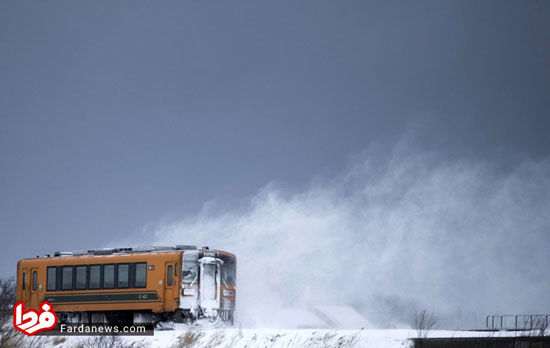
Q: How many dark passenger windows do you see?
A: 7